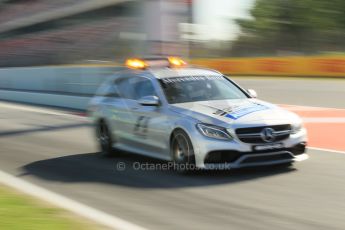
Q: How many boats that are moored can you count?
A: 0